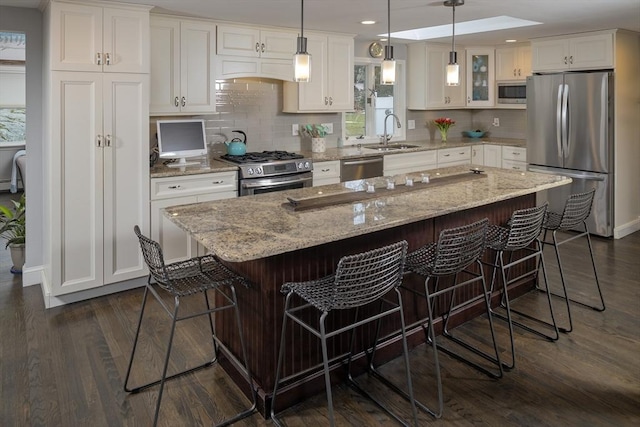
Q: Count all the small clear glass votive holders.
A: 4